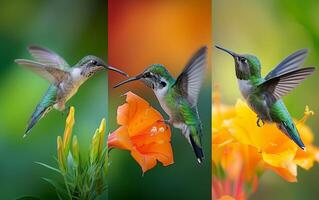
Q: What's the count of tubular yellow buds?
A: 5